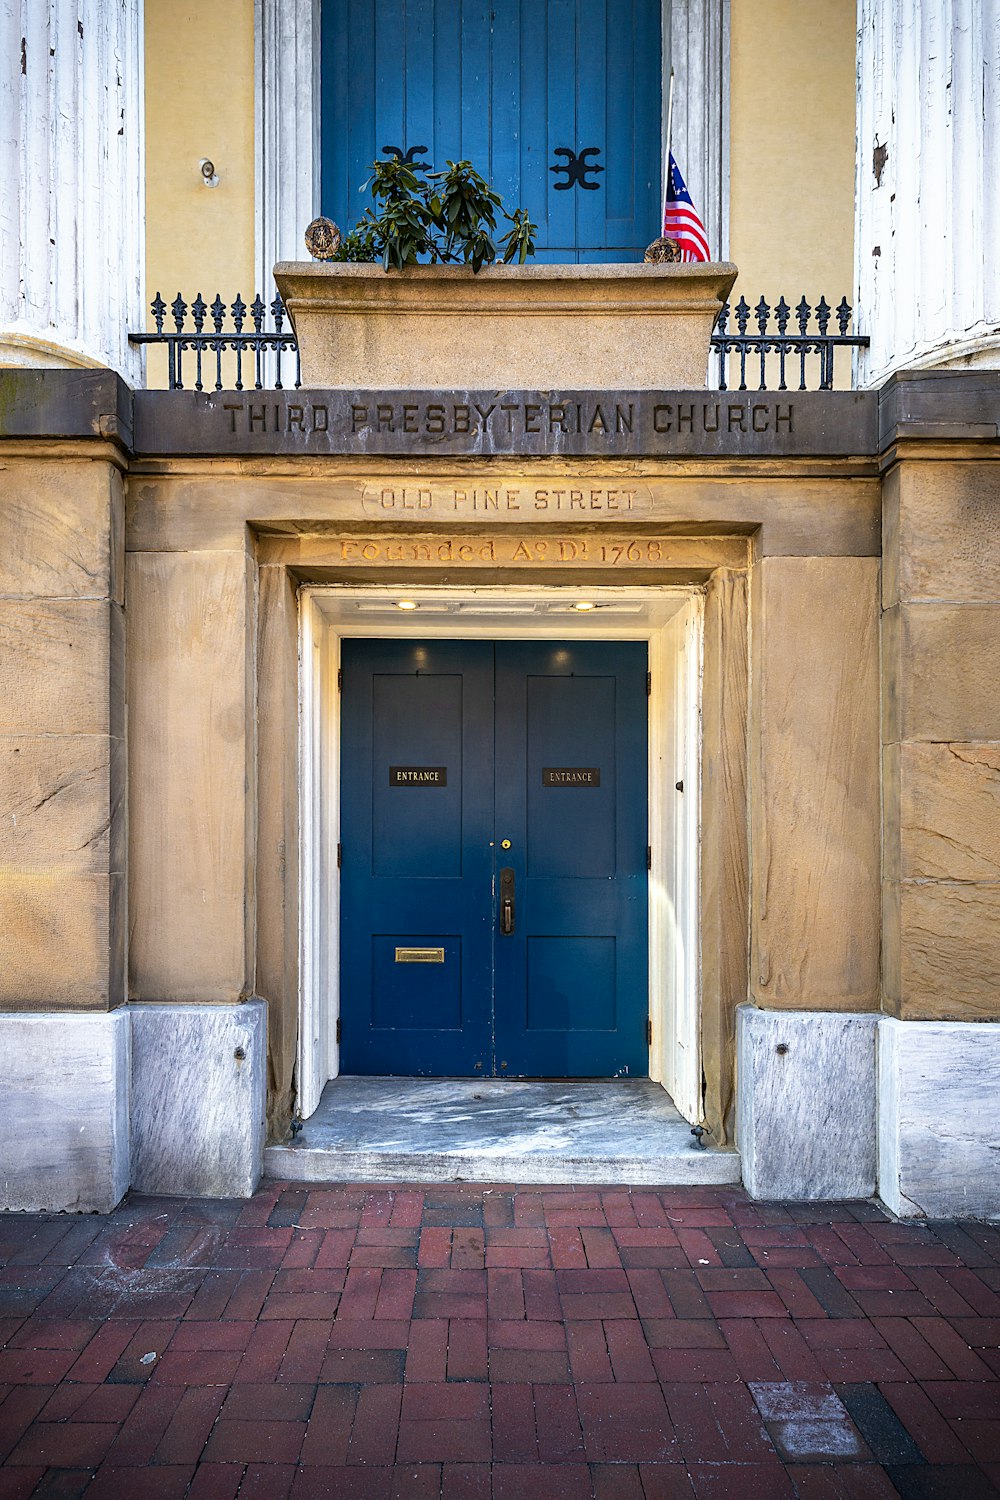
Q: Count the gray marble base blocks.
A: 4